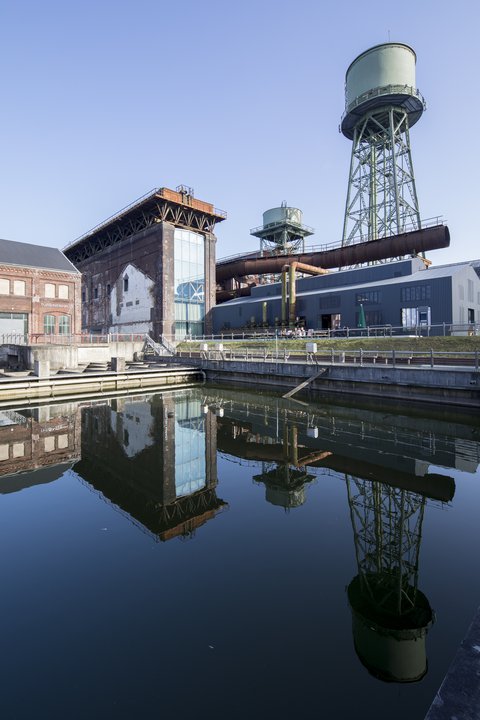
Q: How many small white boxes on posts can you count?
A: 3